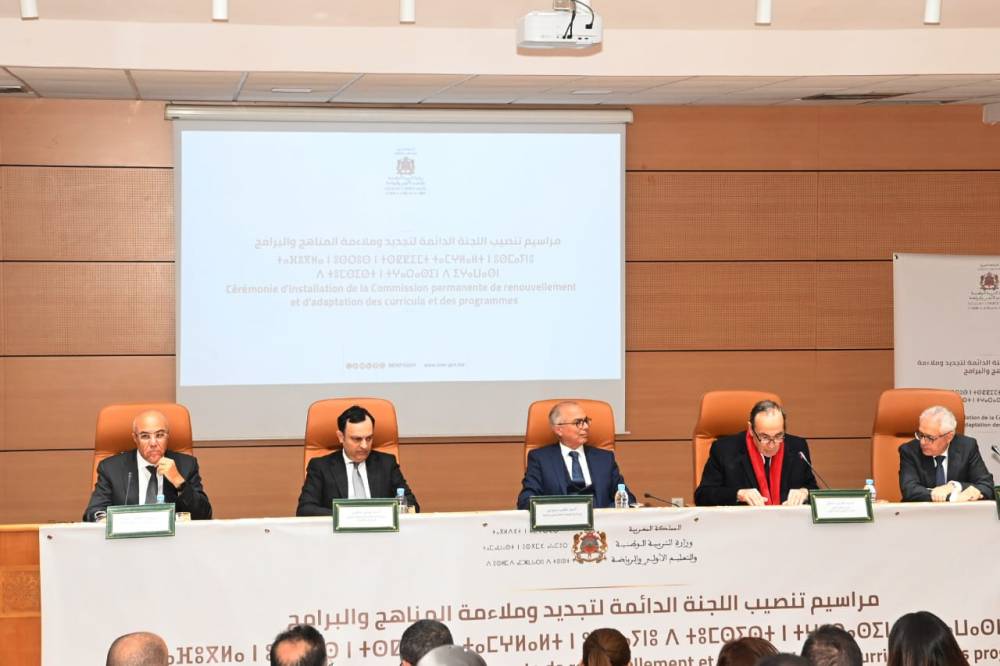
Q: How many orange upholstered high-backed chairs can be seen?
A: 5